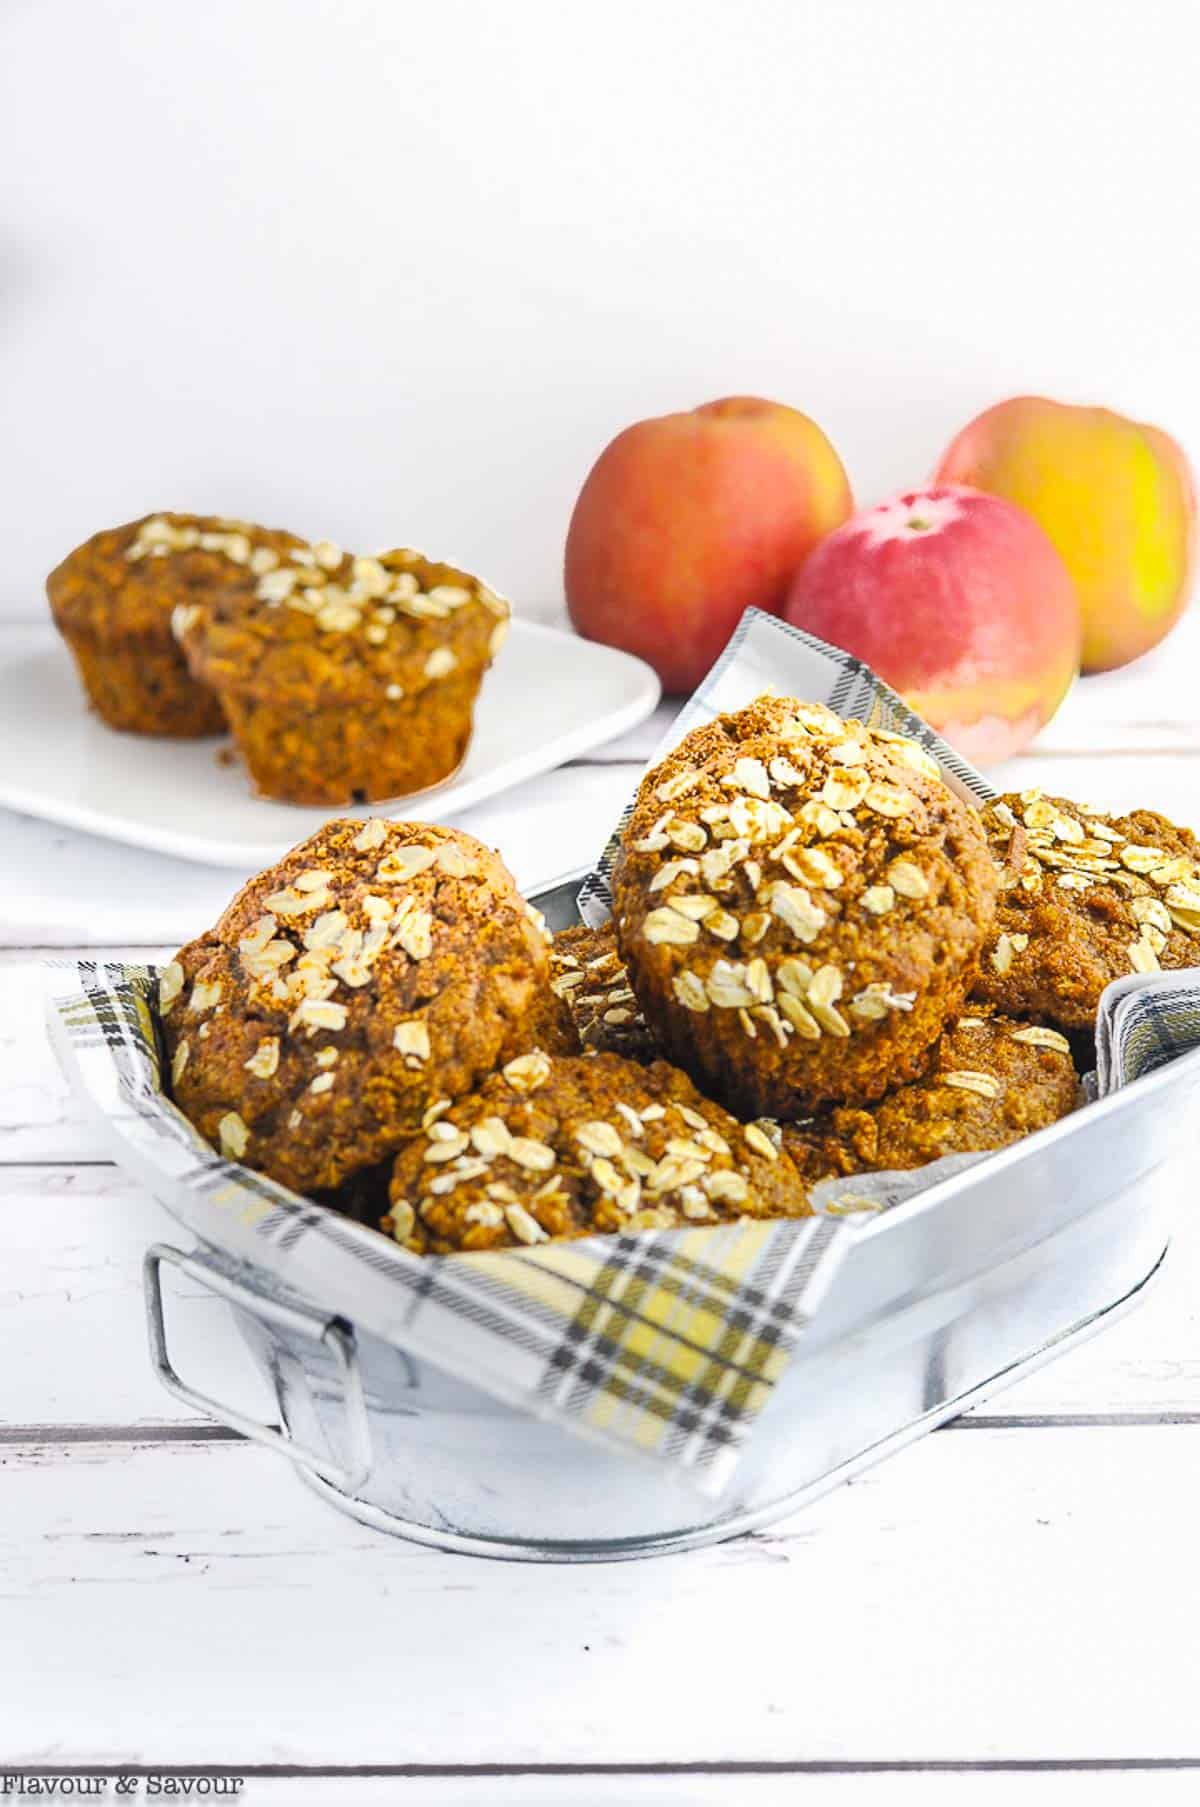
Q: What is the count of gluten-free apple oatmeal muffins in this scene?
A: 8